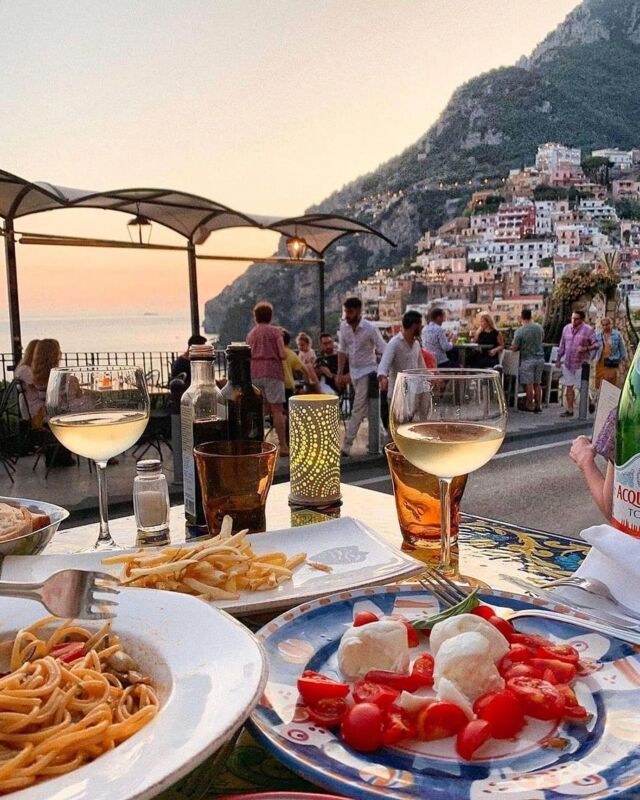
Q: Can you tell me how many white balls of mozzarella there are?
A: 3